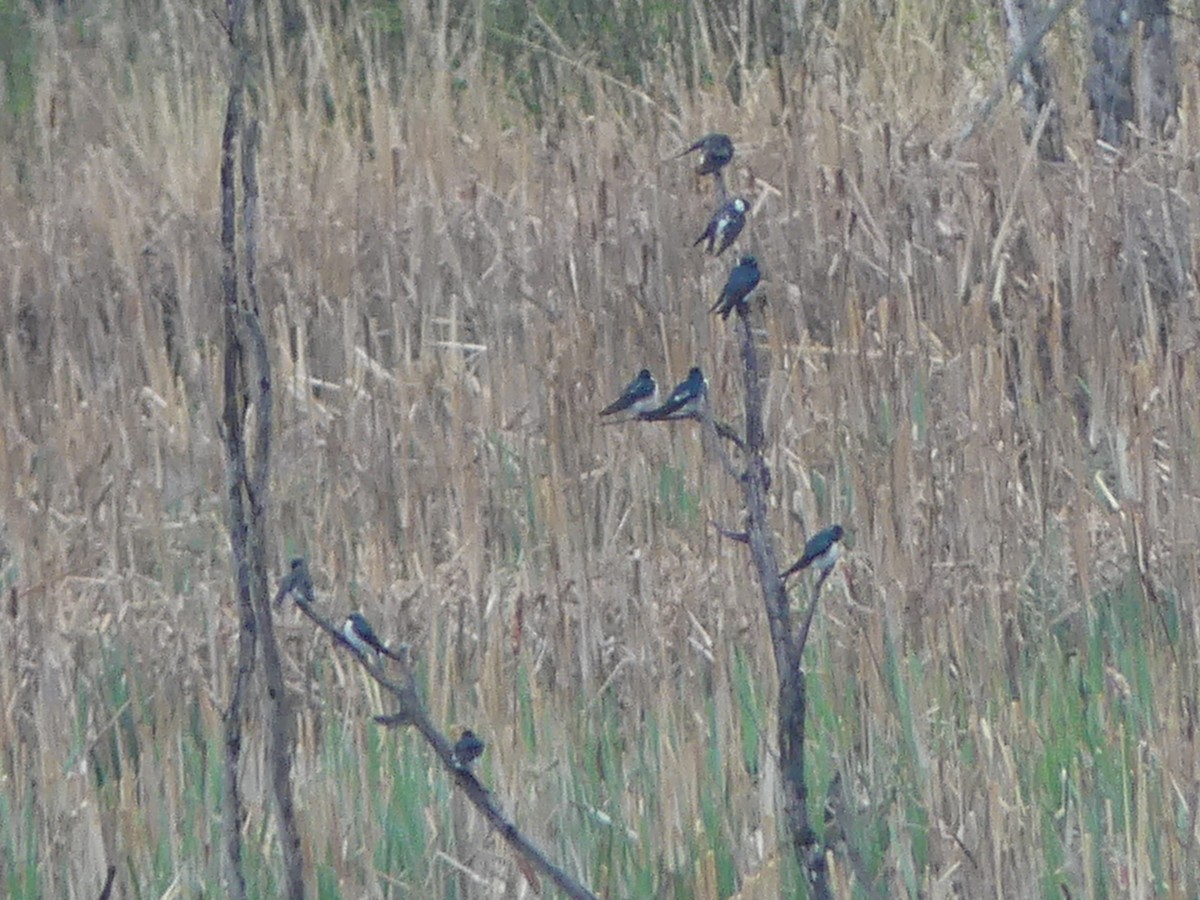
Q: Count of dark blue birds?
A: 9